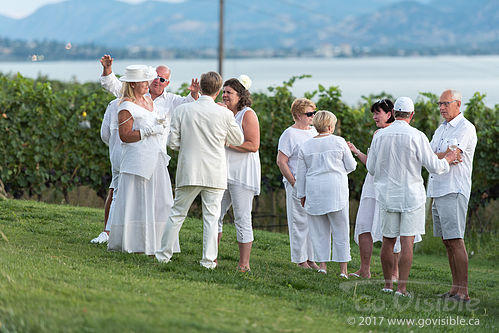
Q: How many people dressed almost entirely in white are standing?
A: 10